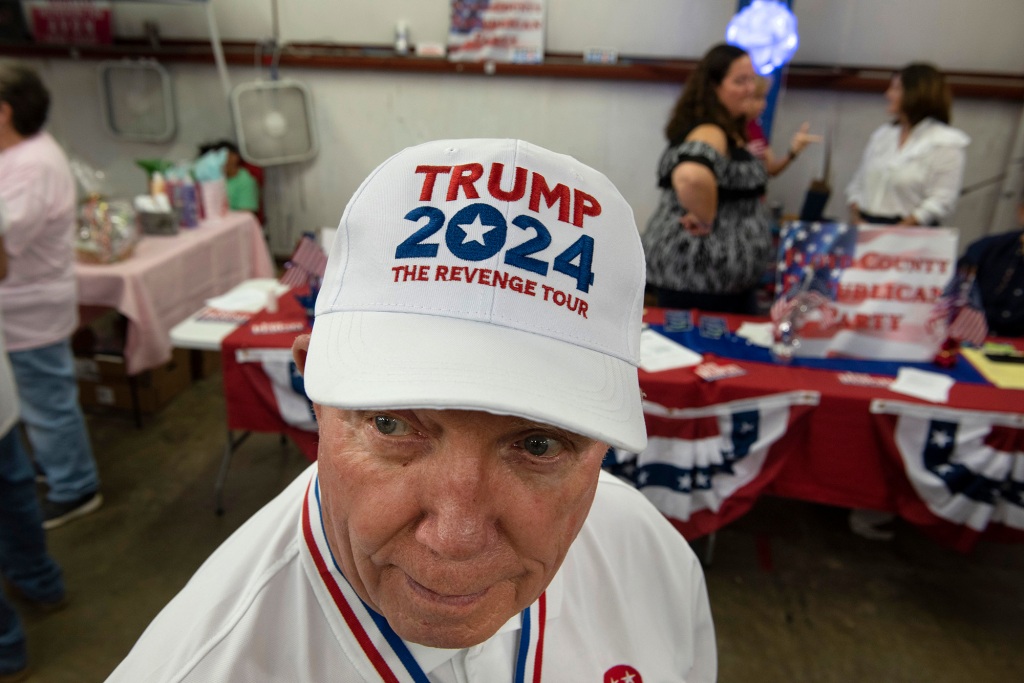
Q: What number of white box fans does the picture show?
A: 2